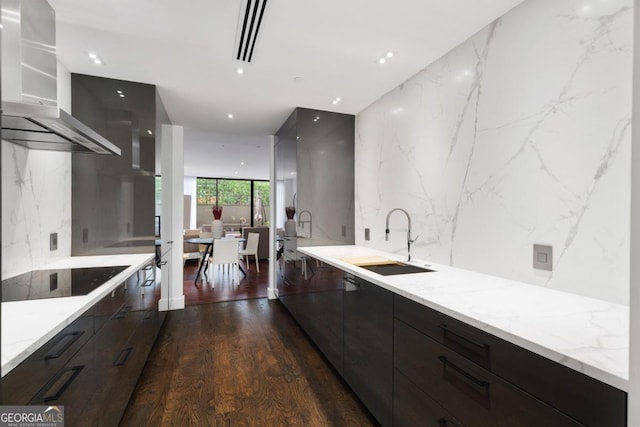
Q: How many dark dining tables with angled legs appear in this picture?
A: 1